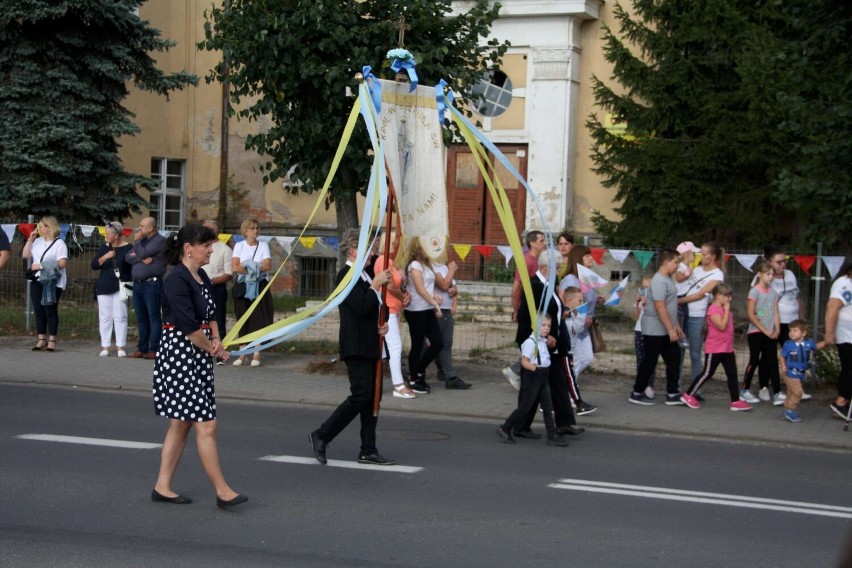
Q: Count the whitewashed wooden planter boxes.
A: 0